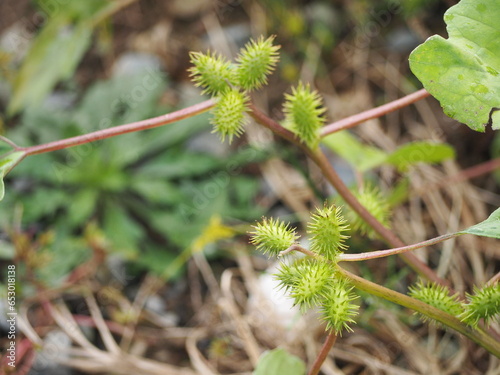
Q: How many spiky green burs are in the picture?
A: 12